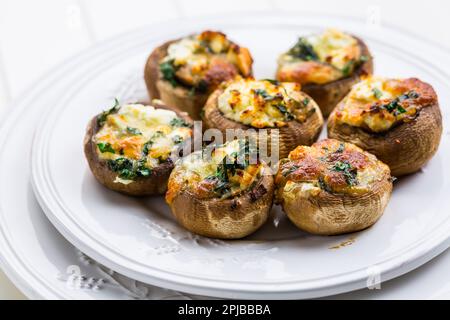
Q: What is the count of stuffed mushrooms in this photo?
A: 7